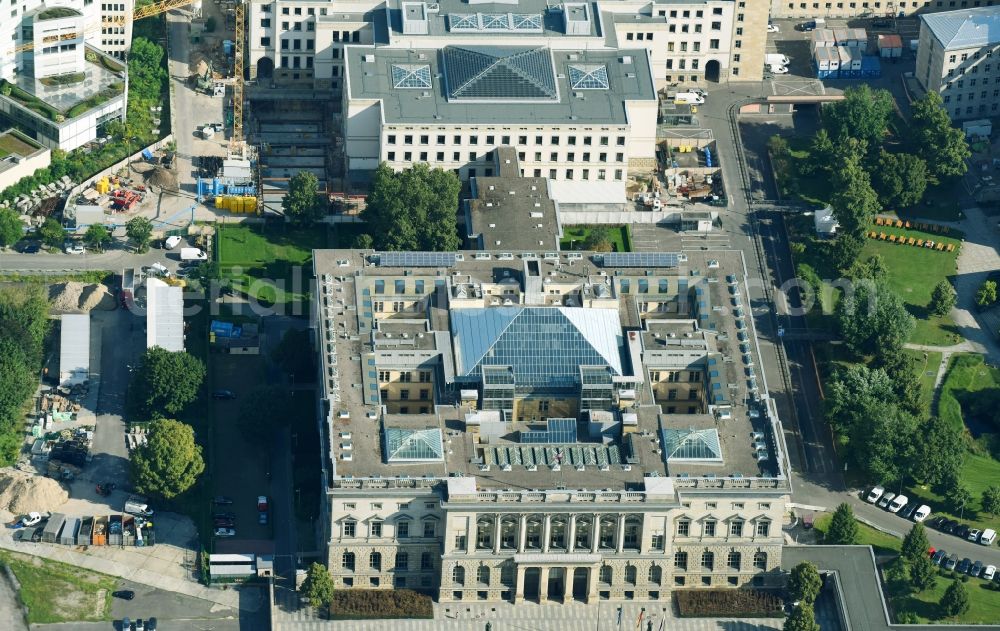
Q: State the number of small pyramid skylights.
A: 7